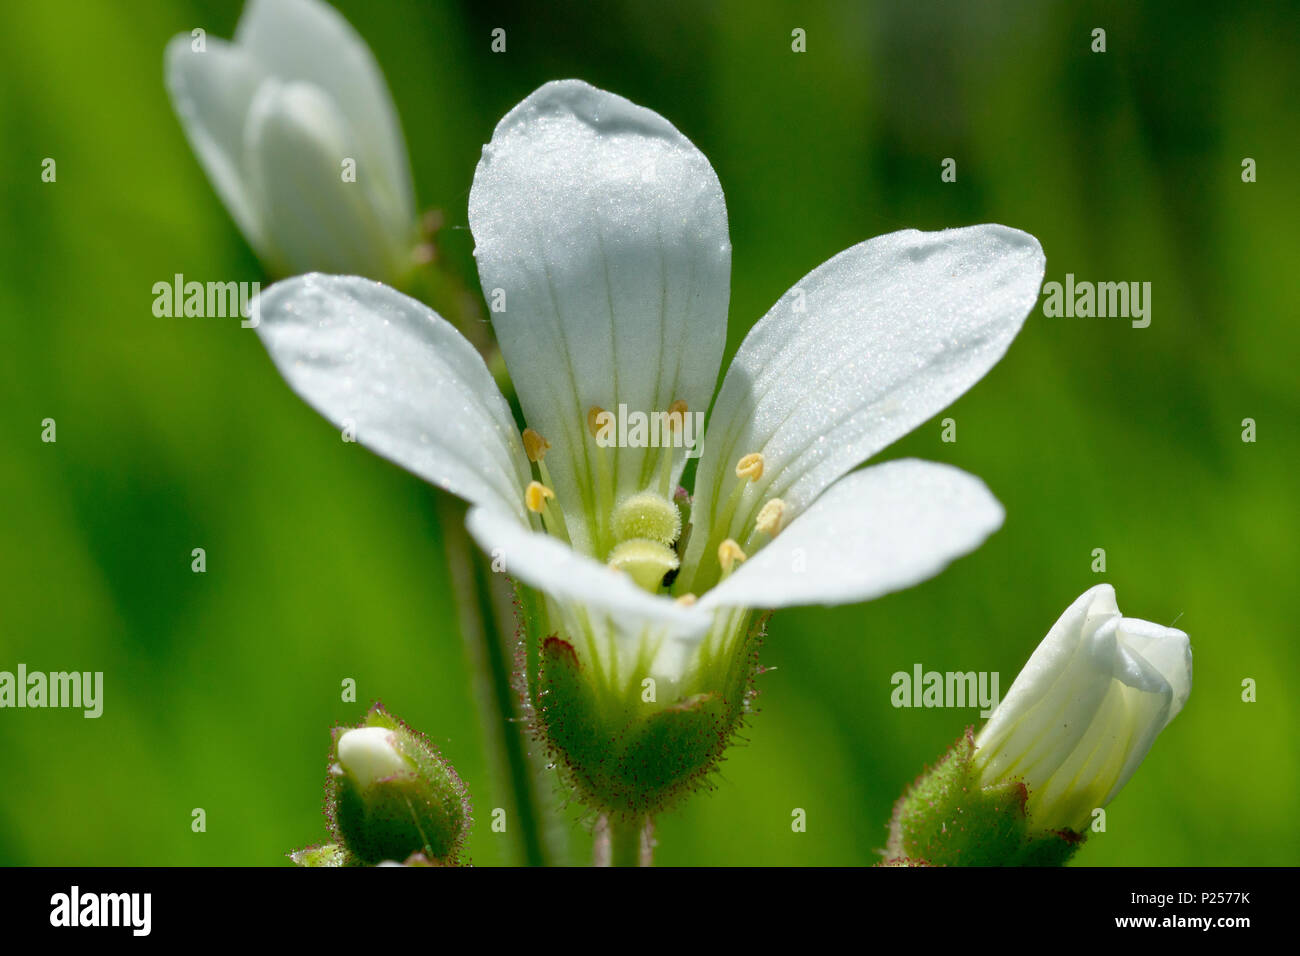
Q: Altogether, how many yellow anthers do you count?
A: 8